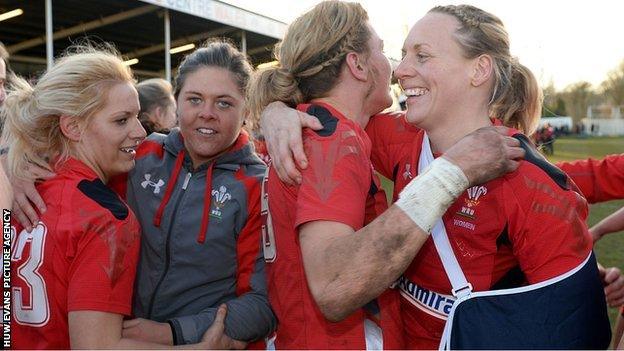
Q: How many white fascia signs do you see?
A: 1